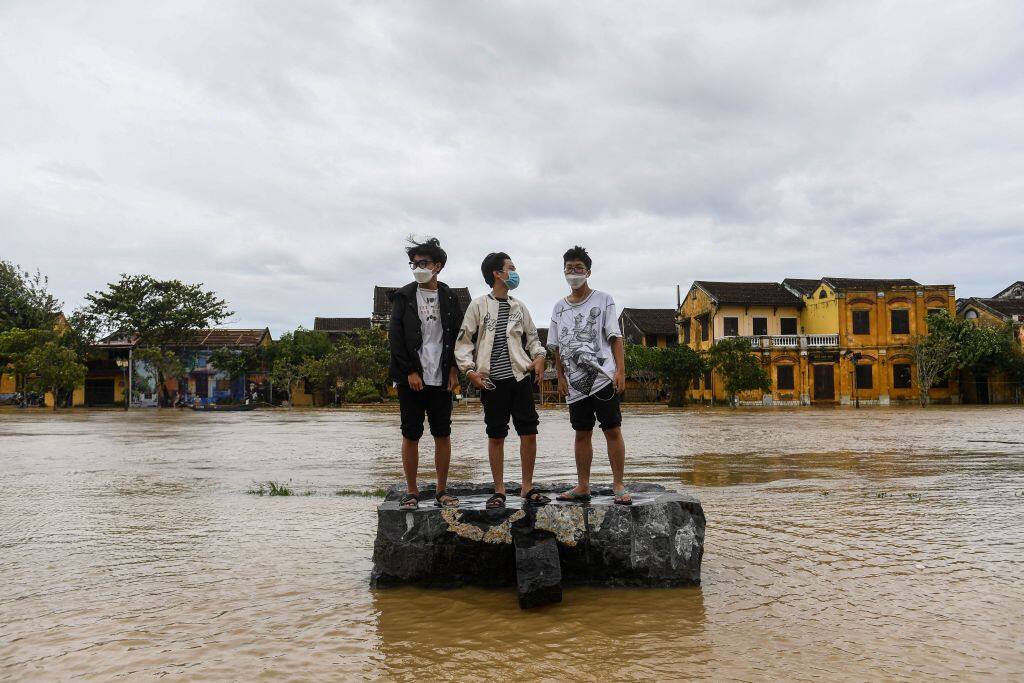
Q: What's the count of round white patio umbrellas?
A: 0